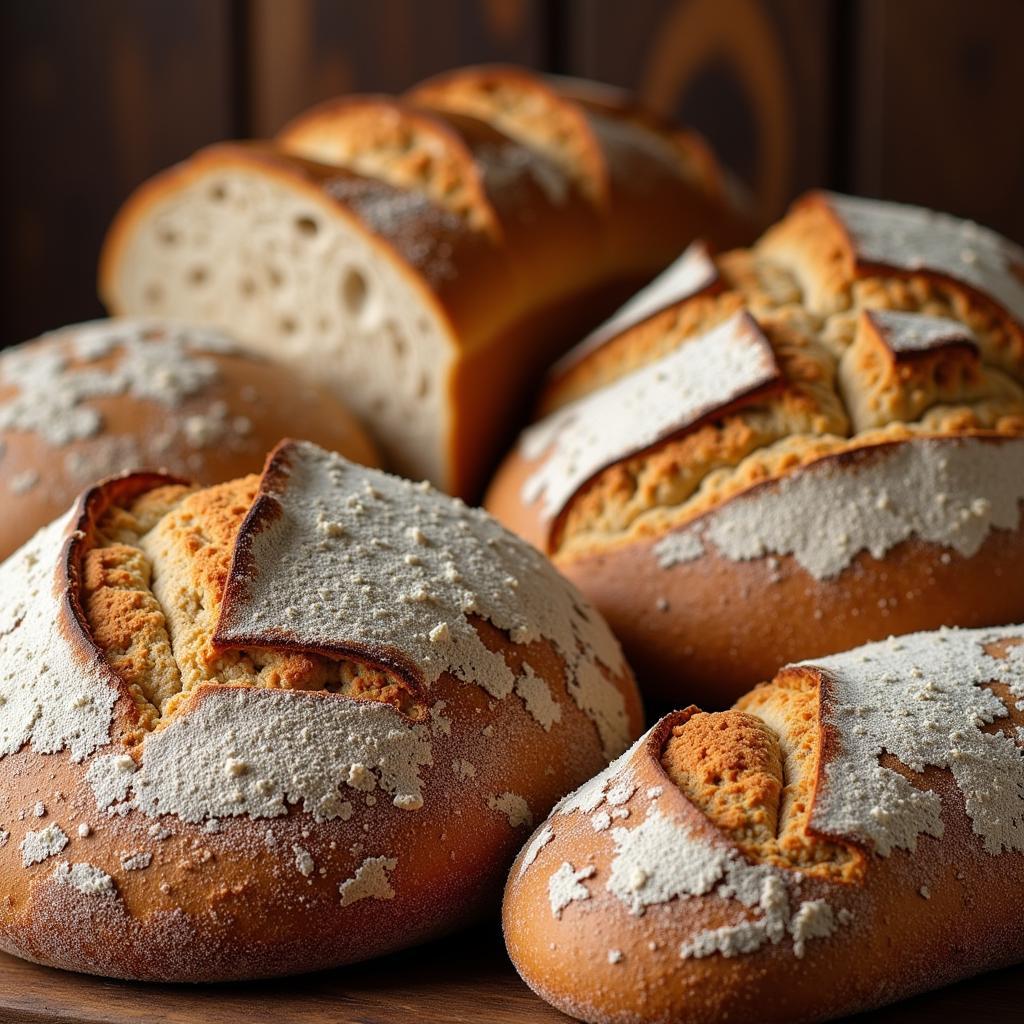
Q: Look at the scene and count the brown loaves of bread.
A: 5